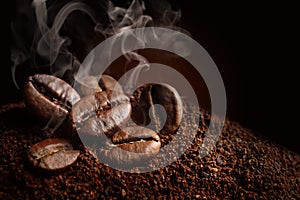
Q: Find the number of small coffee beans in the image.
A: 6